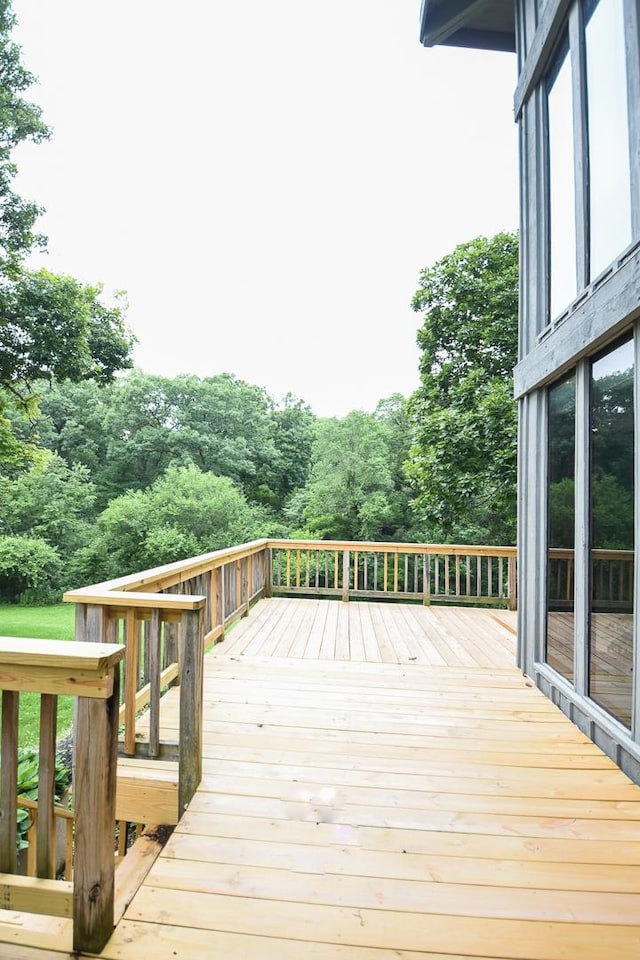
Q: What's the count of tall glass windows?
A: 4